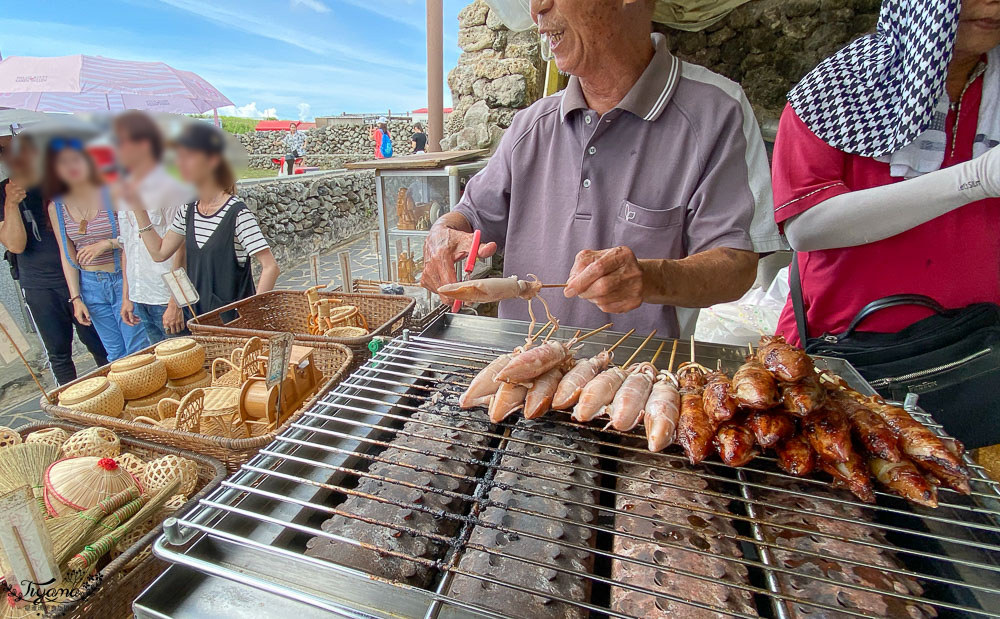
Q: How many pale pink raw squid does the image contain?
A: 9